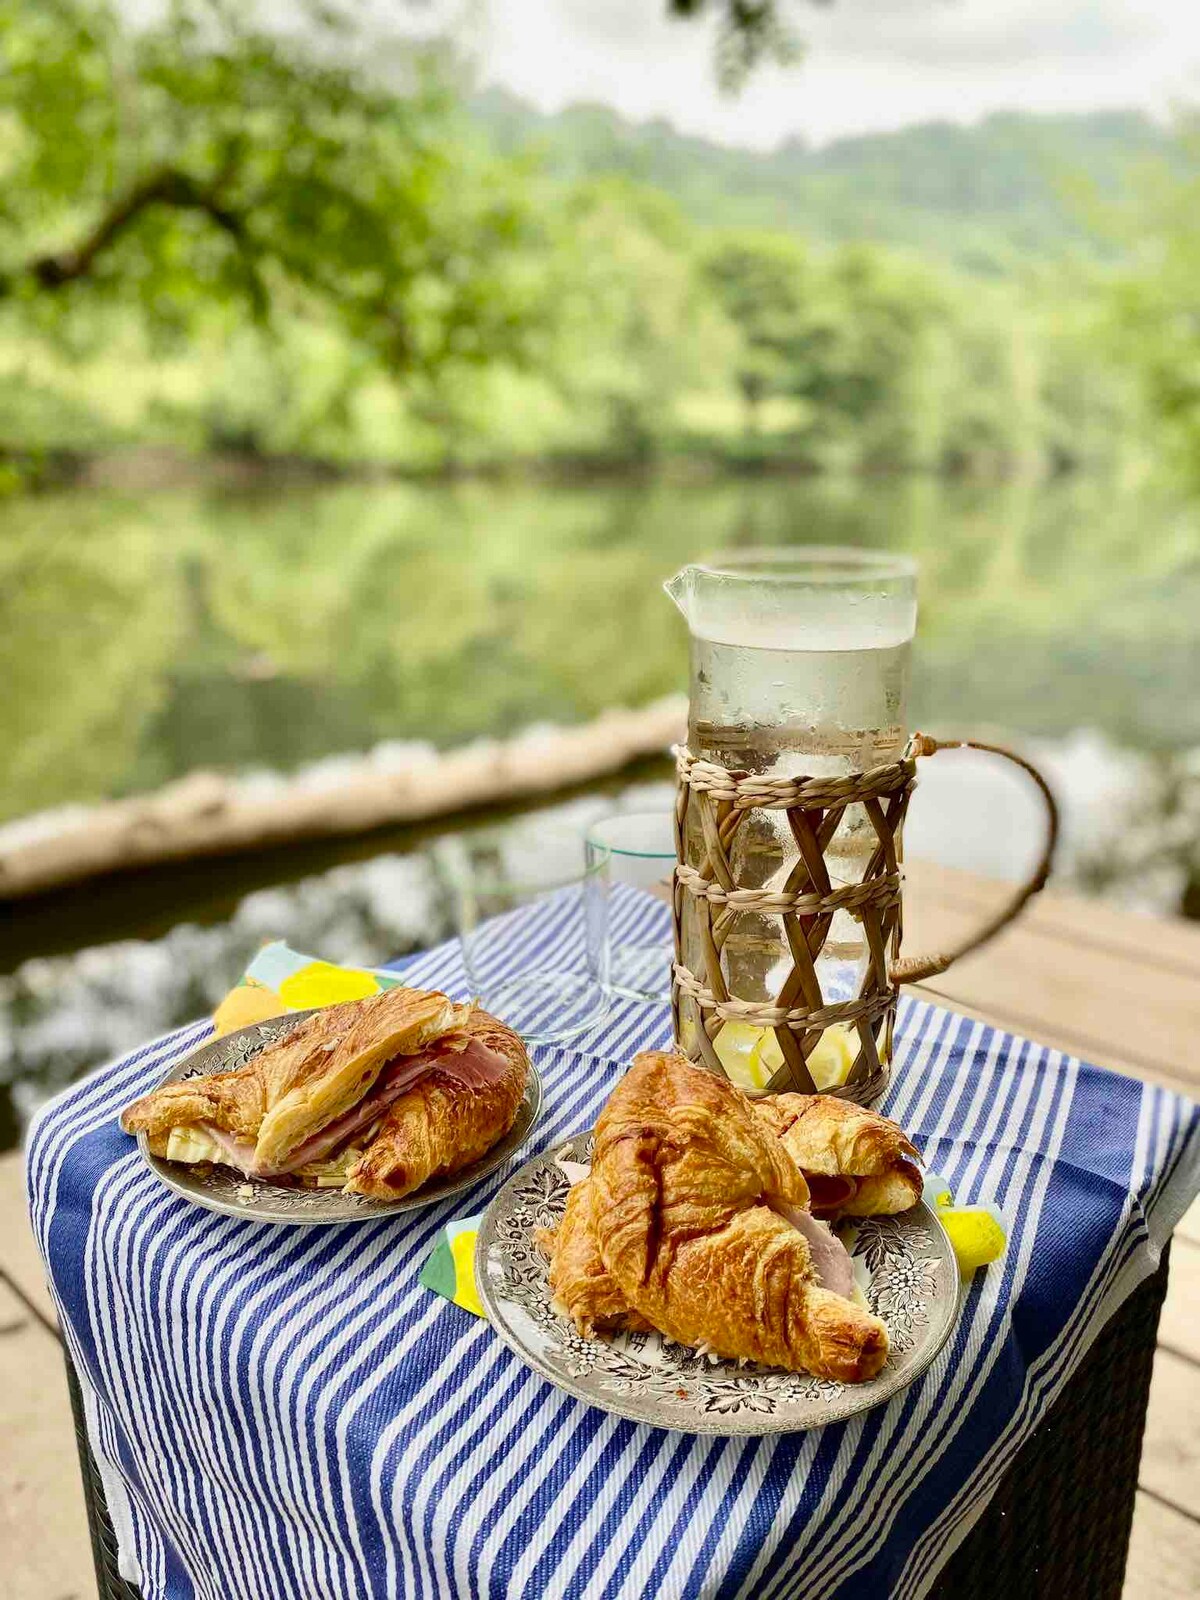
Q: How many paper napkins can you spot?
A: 2